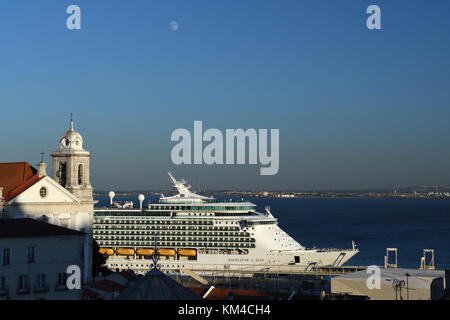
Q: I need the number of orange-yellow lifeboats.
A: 5